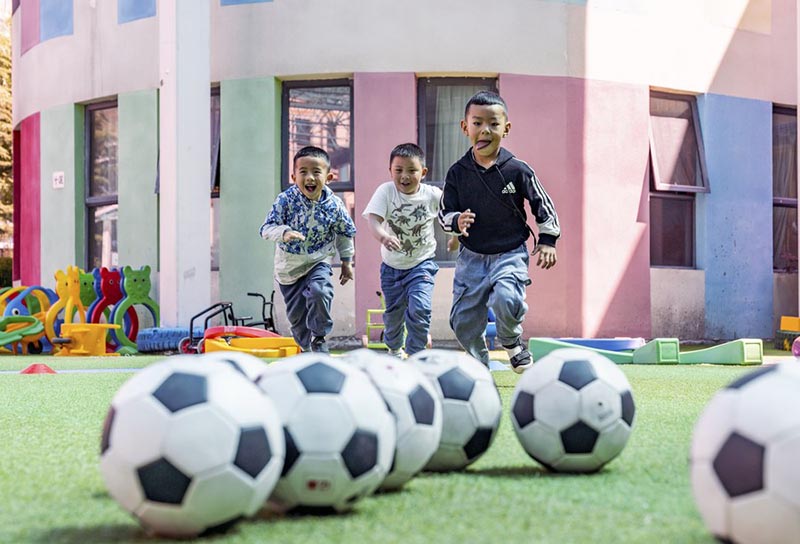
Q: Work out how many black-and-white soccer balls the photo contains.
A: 7